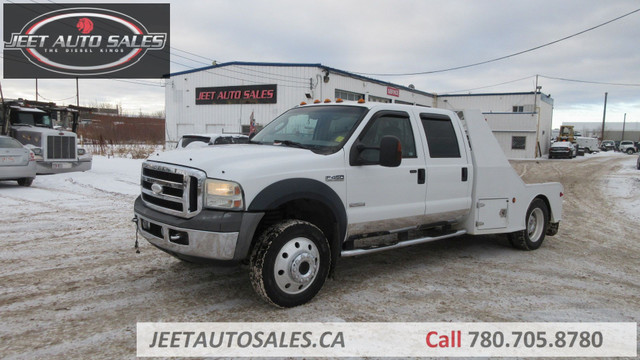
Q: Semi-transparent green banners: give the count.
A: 0